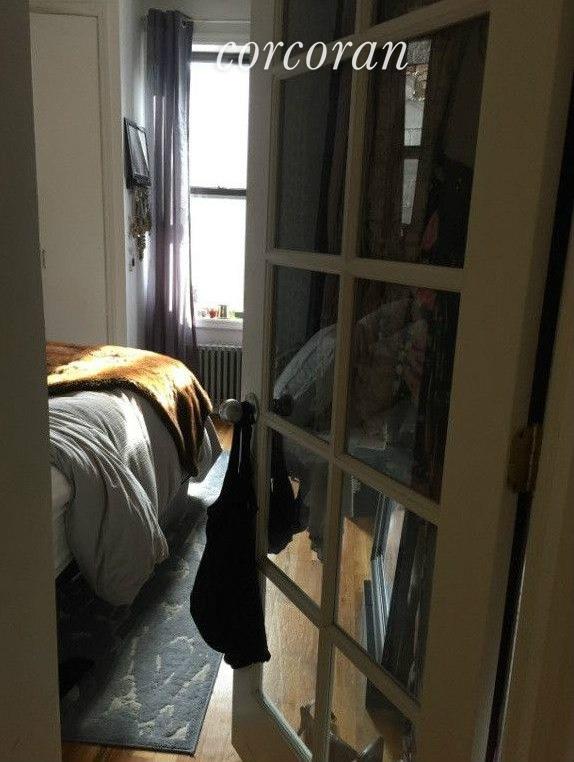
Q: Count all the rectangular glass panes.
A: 10